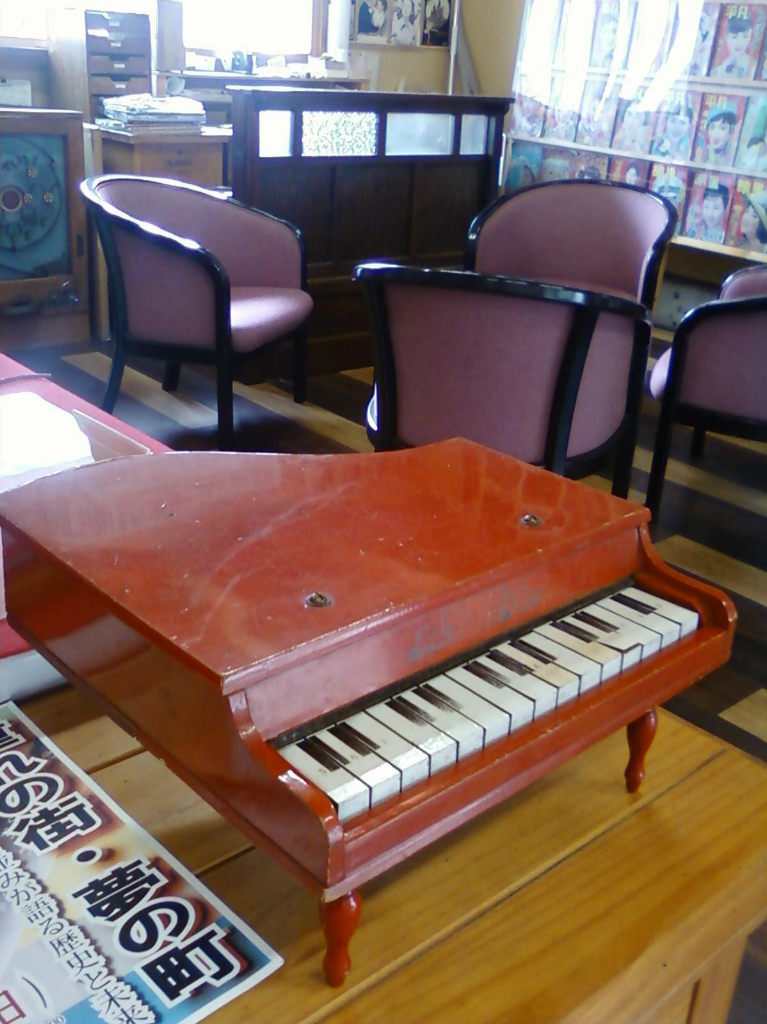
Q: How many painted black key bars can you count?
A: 10